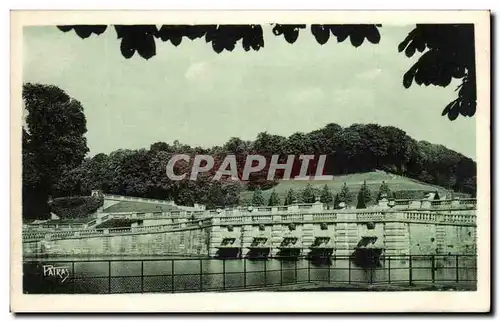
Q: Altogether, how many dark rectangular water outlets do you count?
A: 5